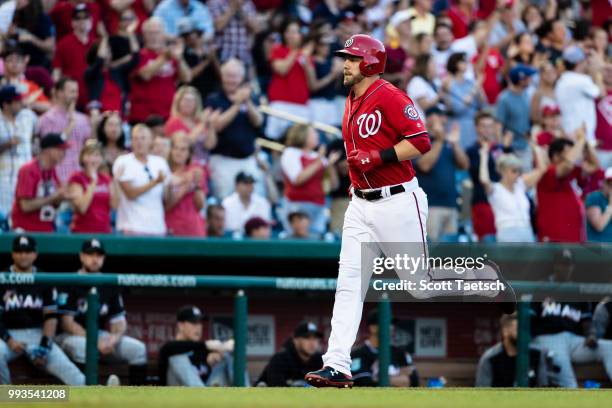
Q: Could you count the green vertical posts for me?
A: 4